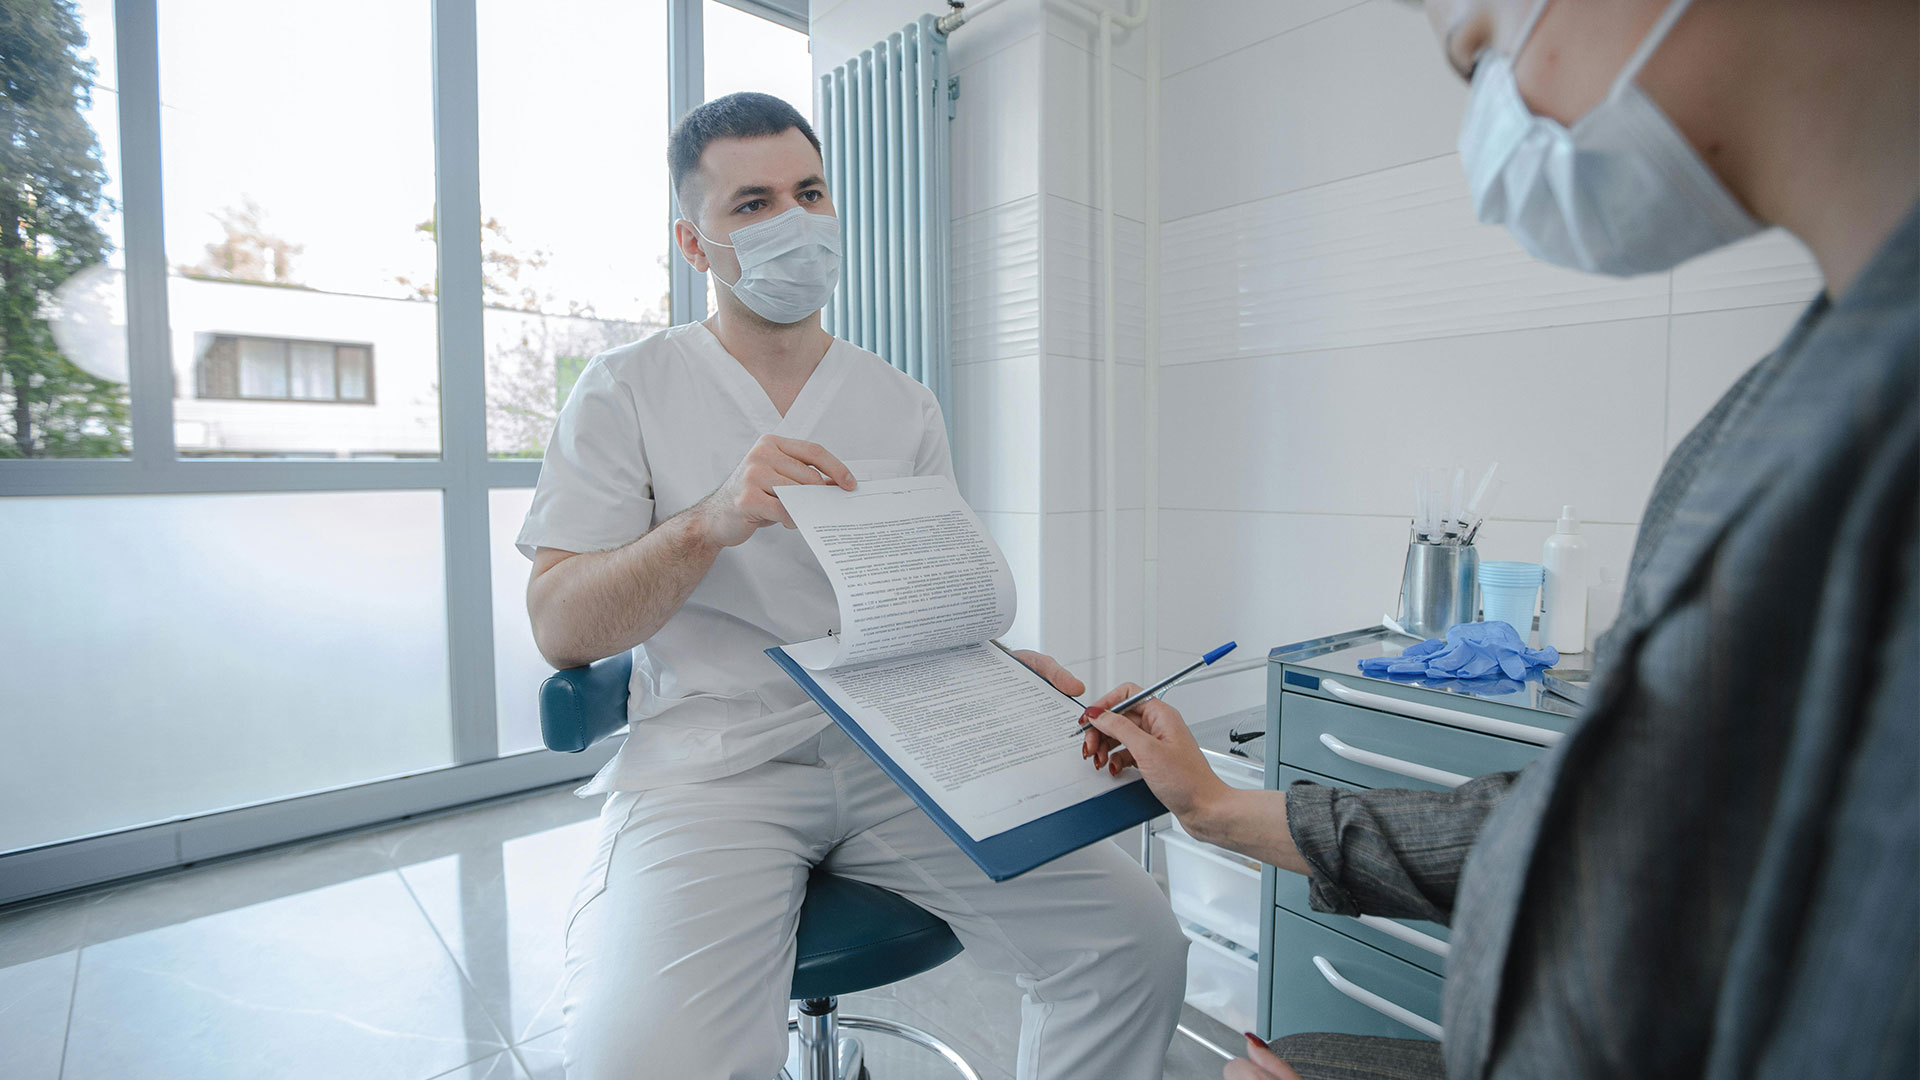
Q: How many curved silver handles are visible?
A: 4